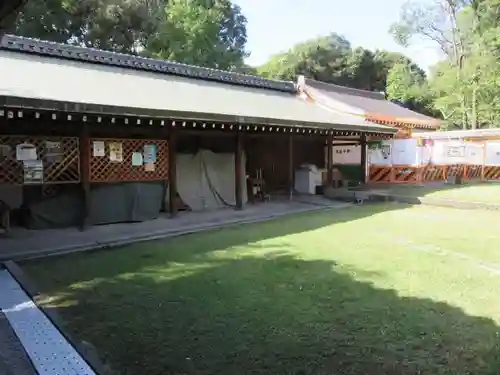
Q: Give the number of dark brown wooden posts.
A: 6